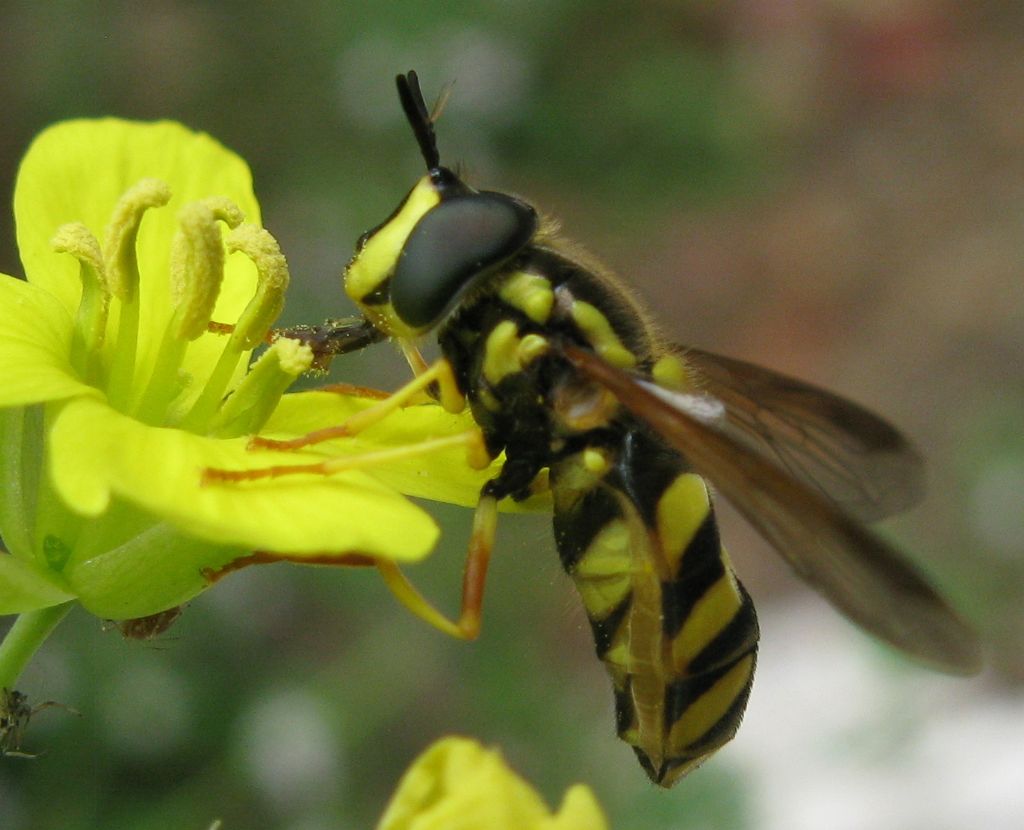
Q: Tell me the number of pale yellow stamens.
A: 5